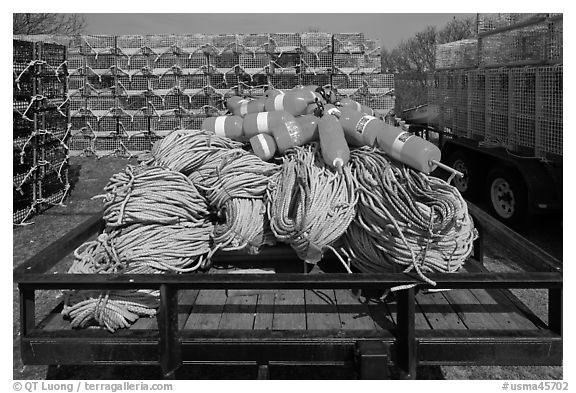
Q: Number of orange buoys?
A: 0